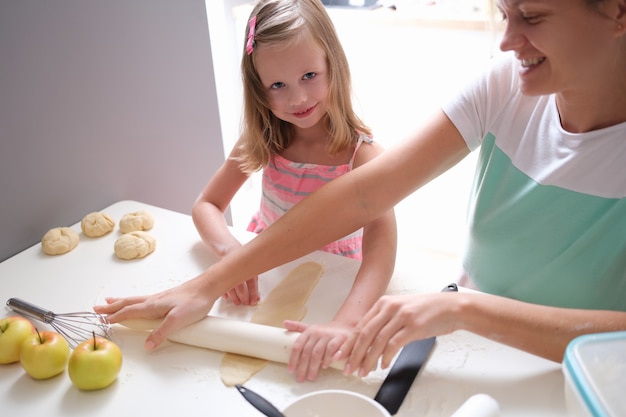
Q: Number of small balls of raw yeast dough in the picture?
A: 4